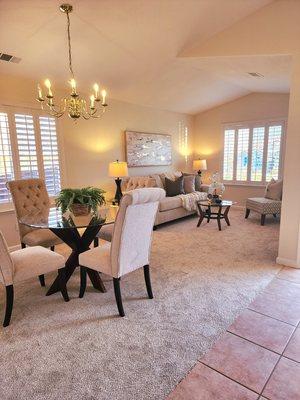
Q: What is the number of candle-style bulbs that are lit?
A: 5